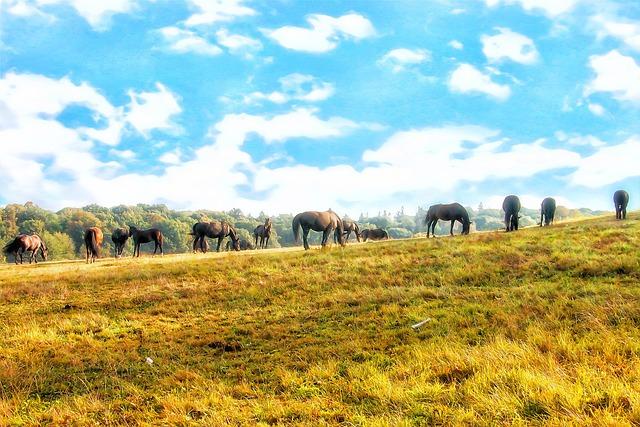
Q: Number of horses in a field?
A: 13